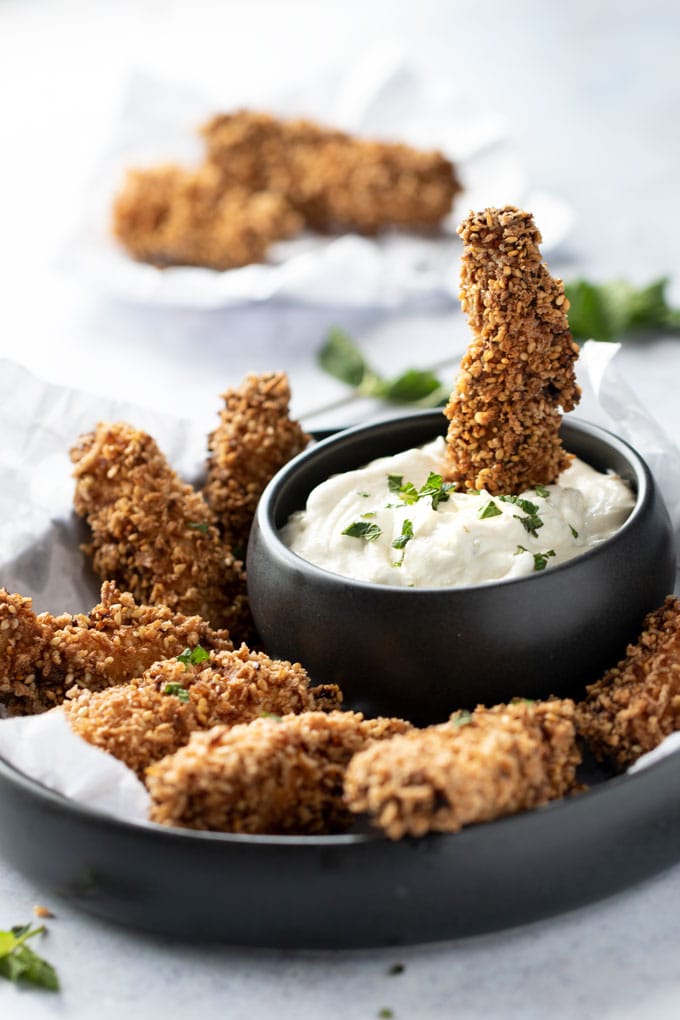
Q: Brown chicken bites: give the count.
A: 10